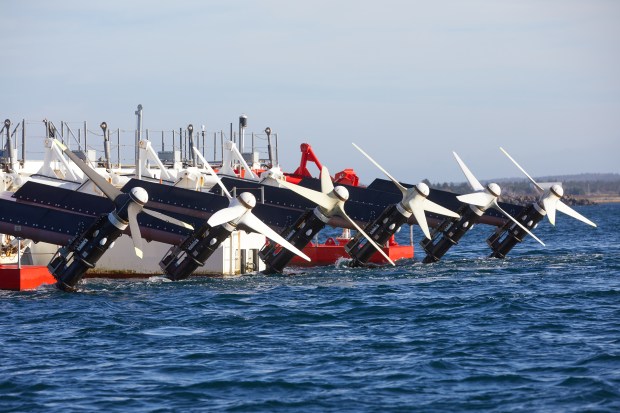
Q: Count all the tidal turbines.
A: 6